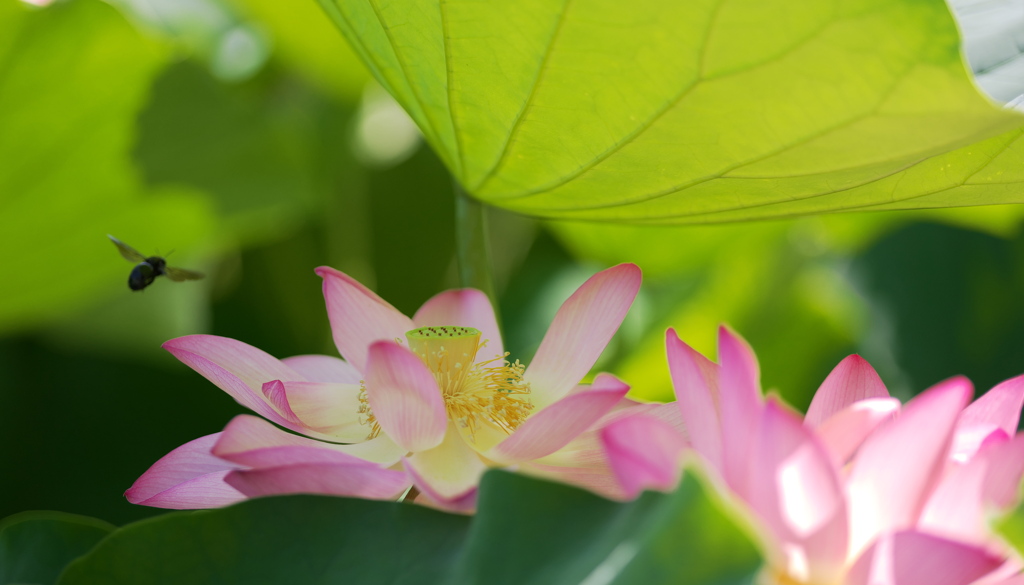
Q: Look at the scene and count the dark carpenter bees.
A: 1